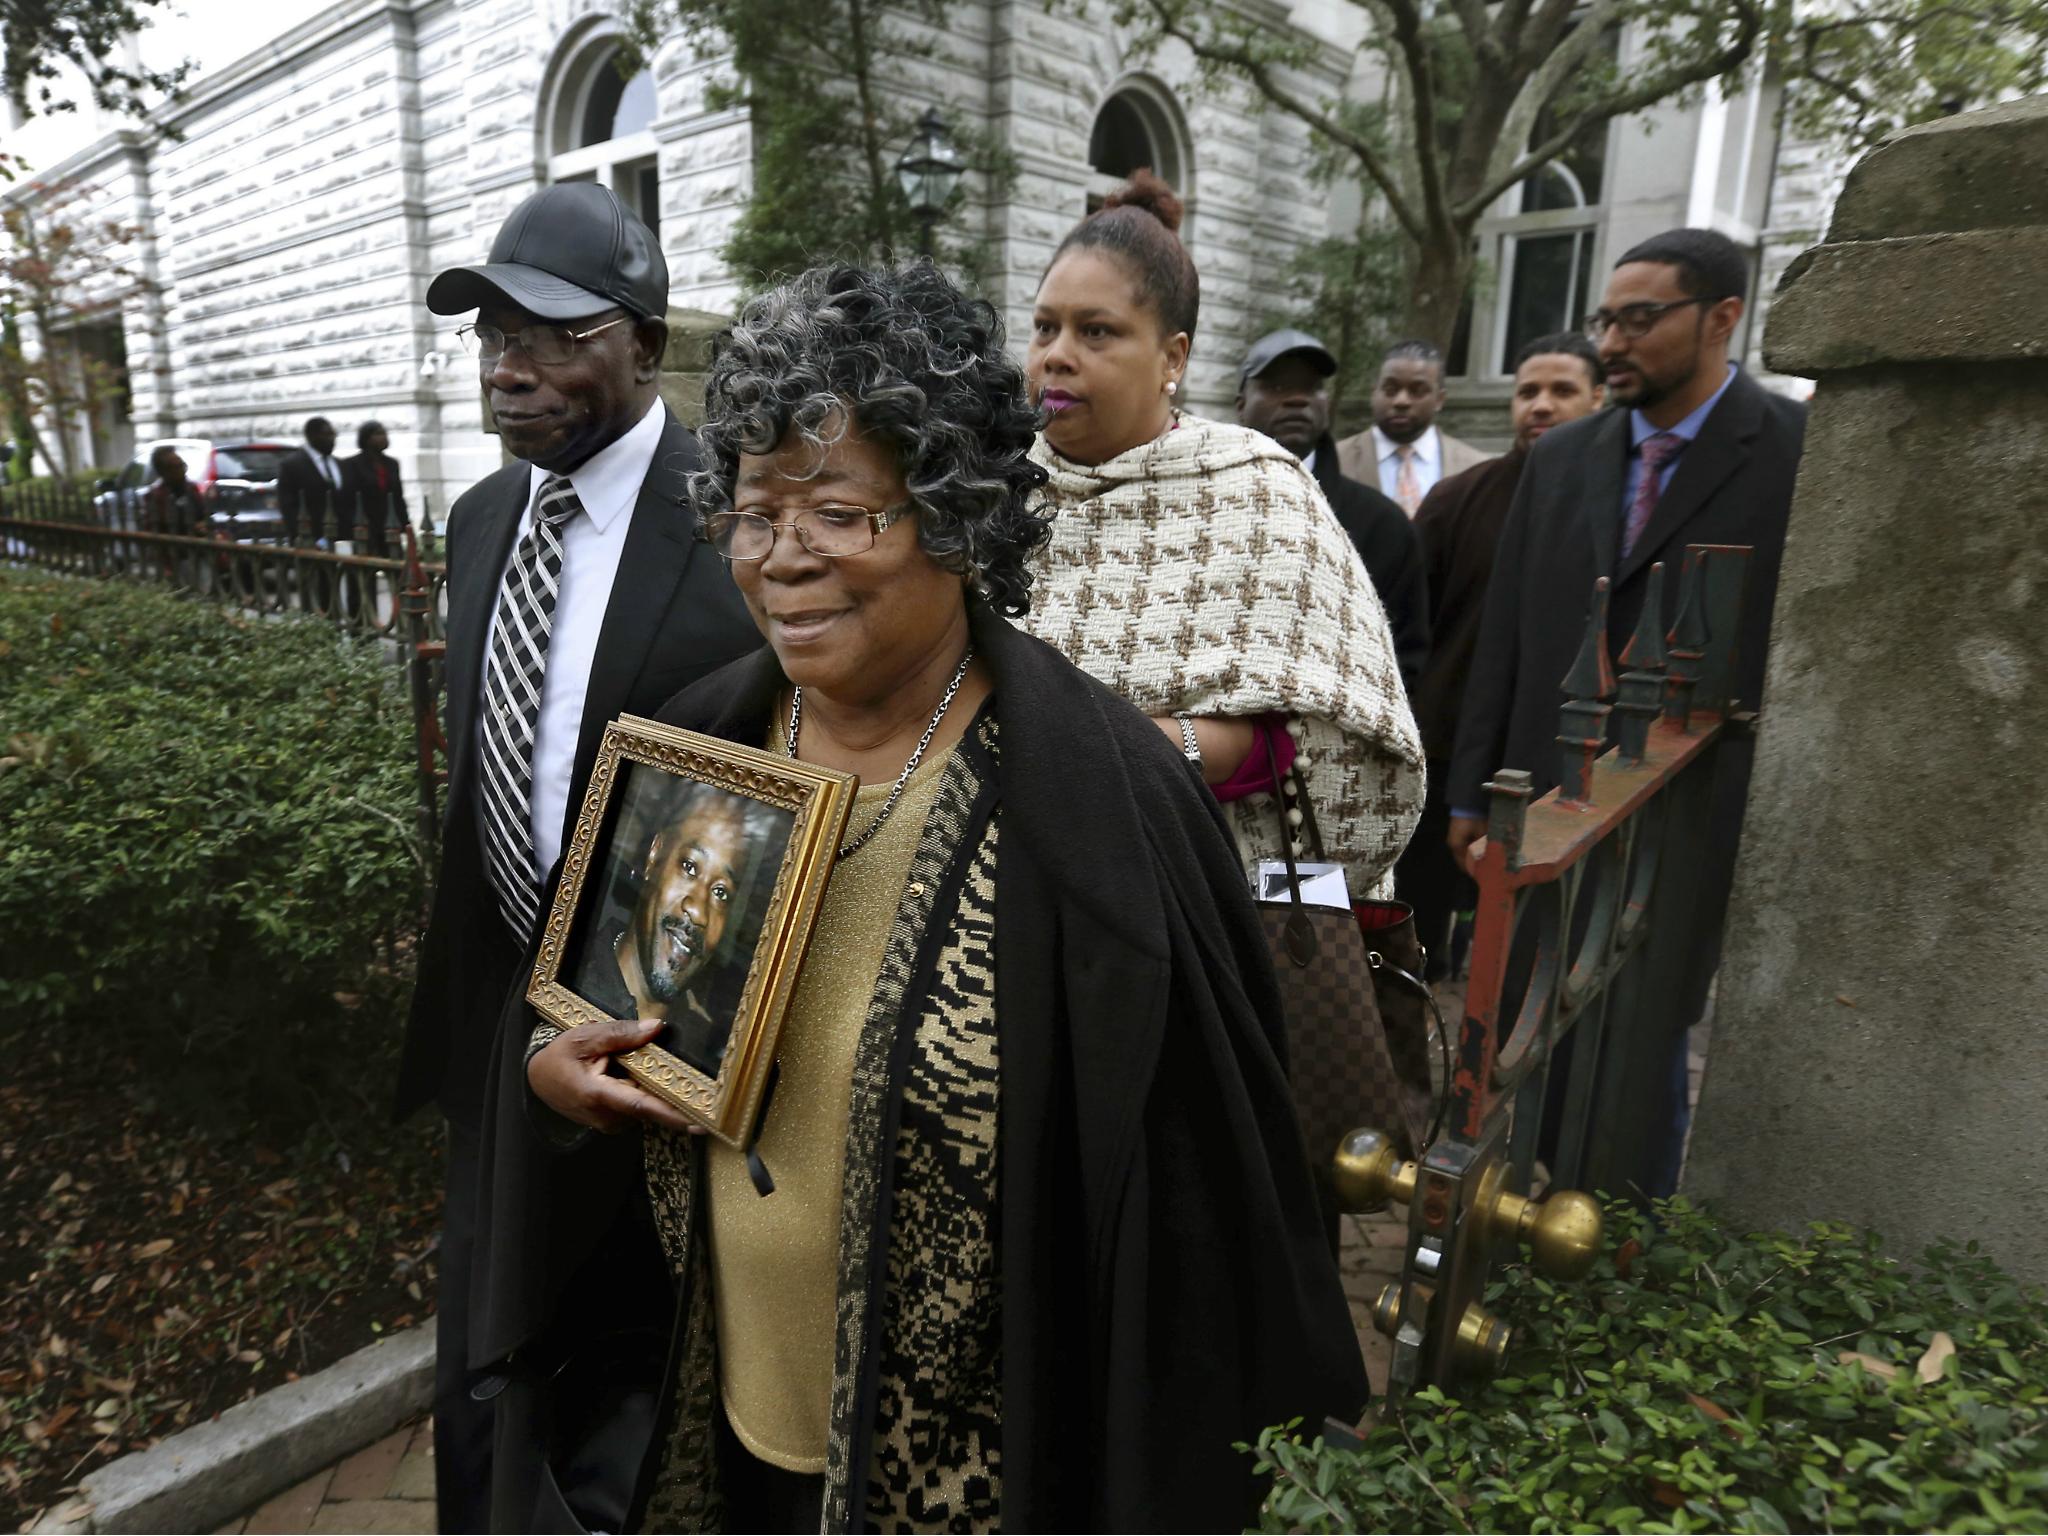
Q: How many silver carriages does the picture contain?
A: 0